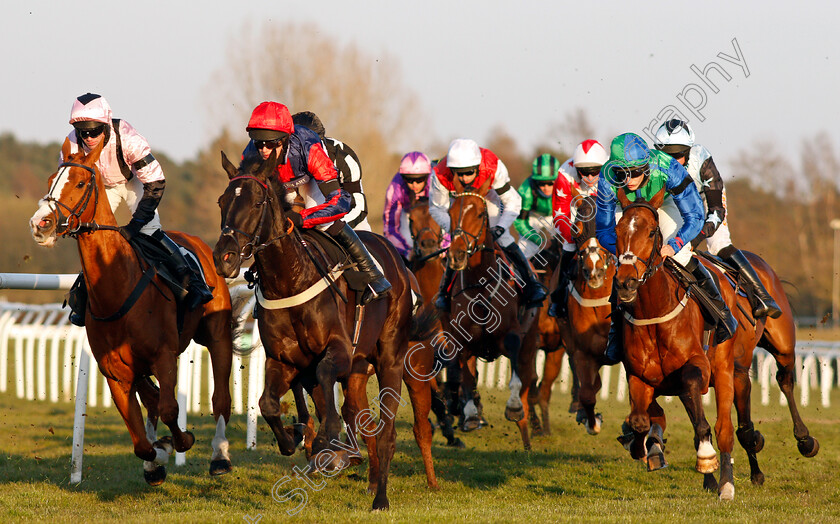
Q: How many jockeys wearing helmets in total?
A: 9